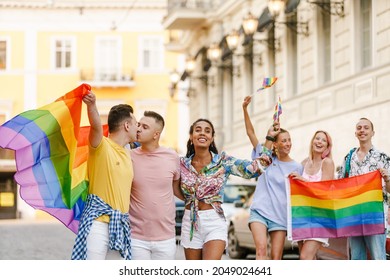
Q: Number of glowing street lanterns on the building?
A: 6